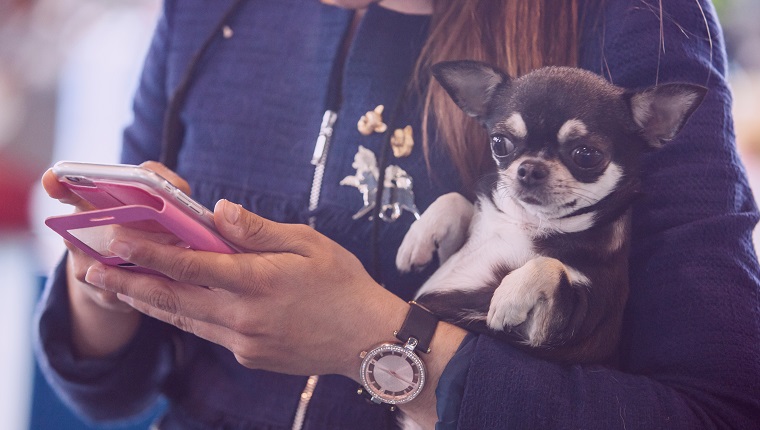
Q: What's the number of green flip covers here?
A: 0